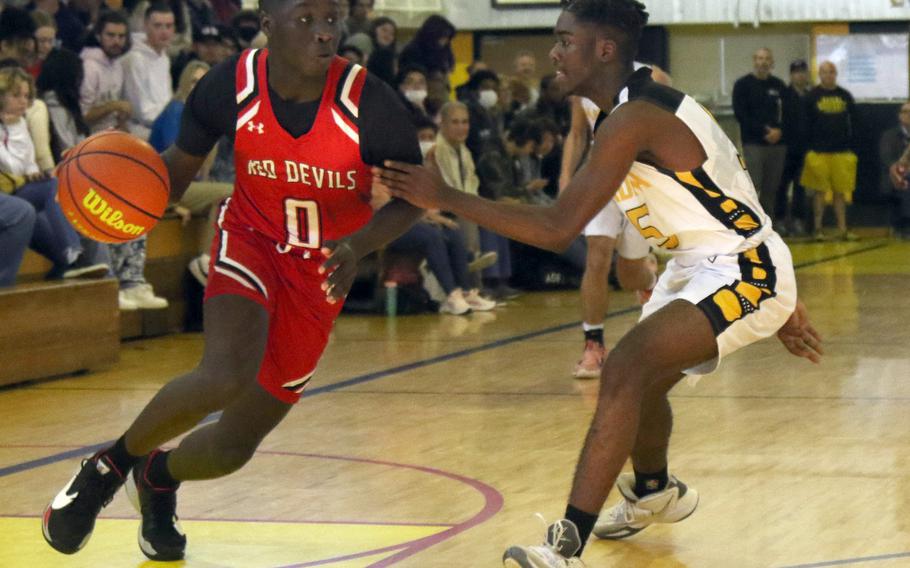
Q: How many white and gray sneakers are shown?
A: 2